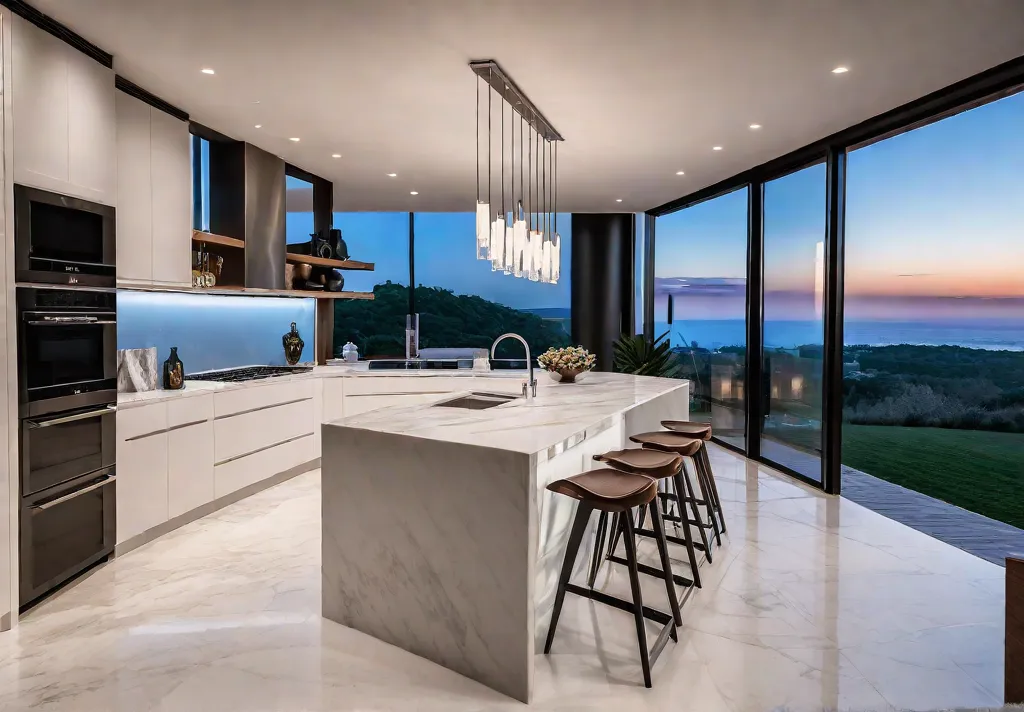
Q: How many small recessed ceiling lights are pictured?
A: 11